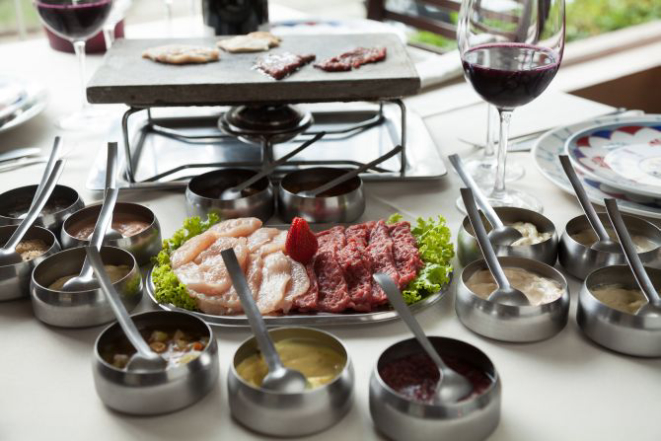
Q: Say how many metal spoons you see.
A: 13